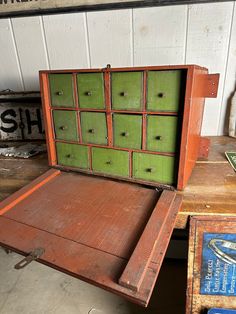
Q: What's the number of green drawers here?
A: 11